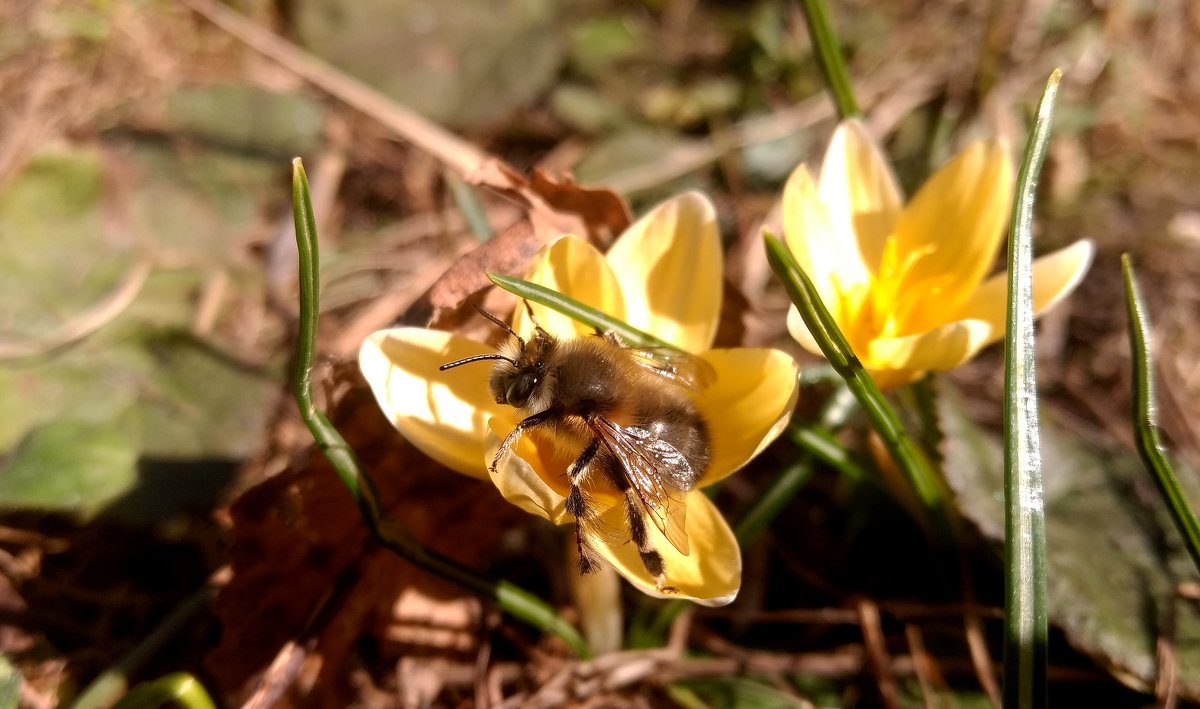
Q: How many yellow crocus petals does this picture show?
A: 12